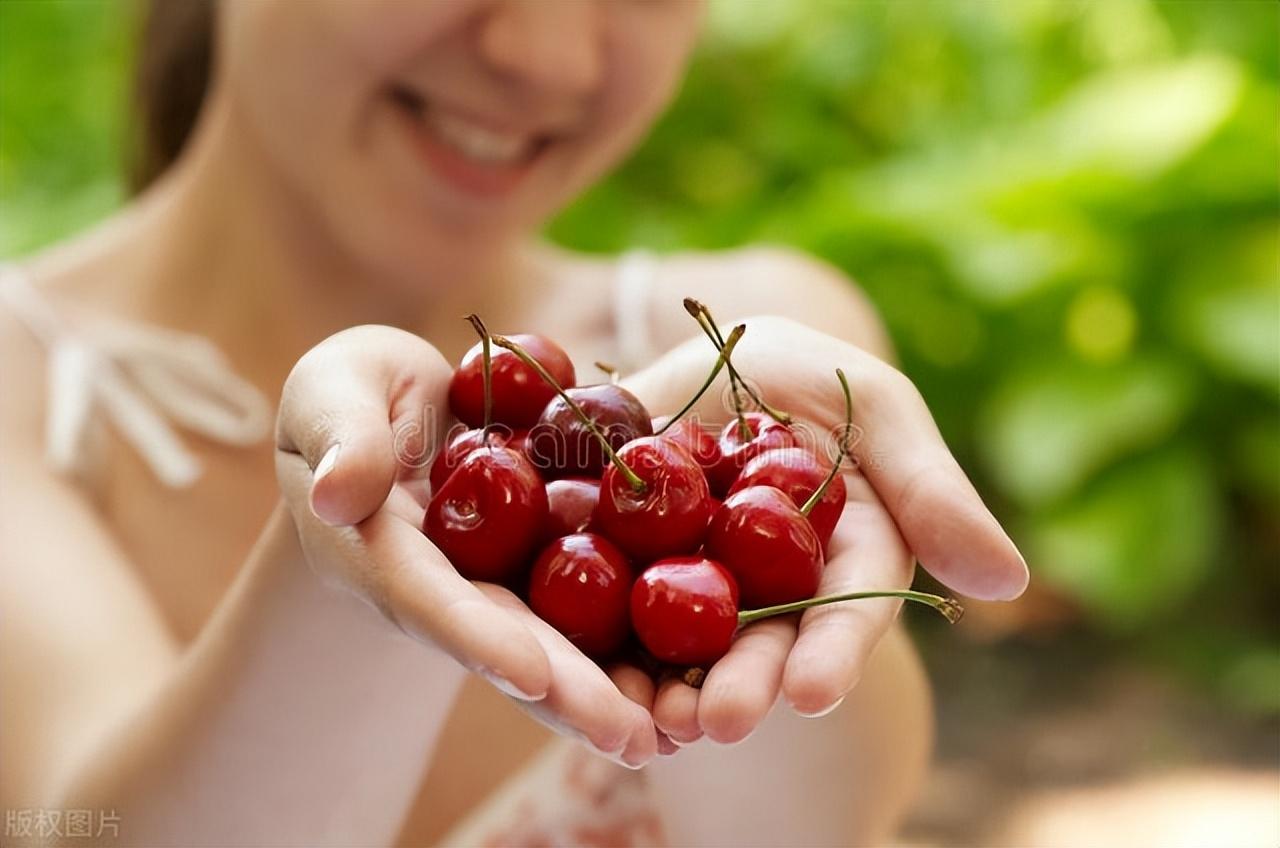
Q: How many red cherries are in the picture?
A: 12